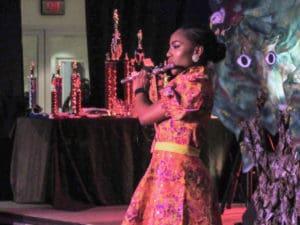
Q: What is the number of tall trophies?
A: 2